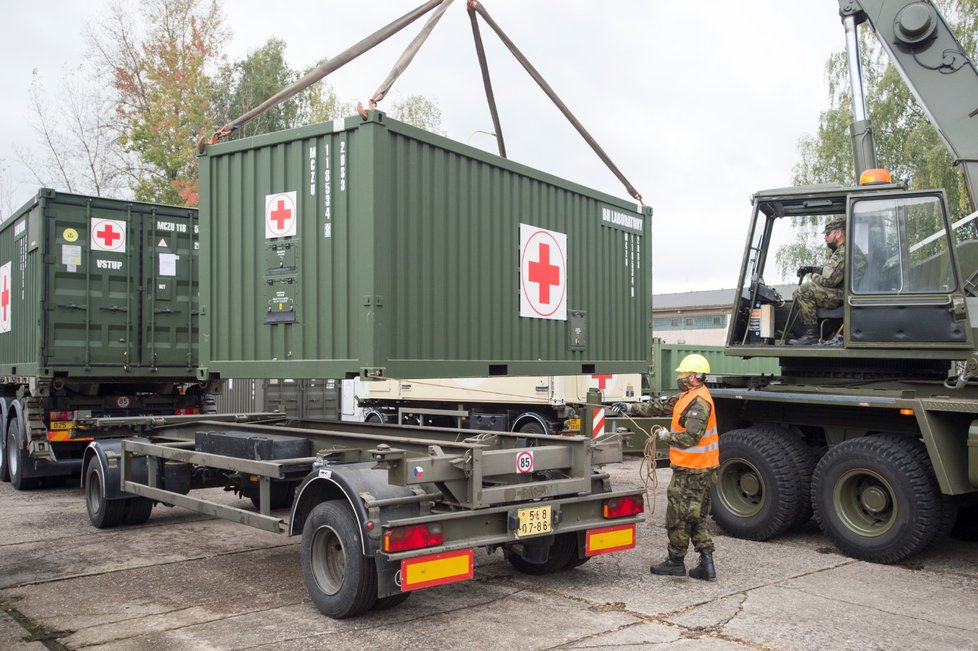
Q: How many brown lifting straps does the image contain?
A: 4